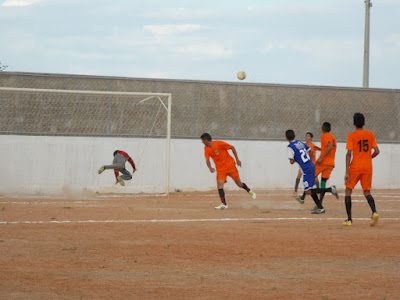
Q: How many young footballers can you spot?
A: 6